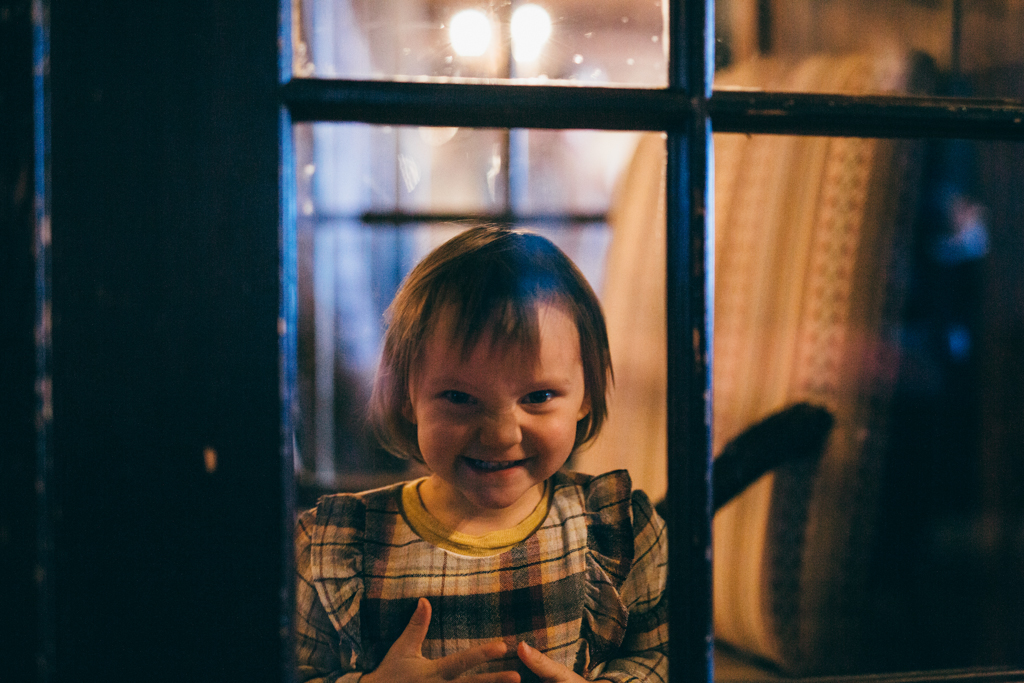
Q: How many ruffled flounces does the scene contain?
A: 2